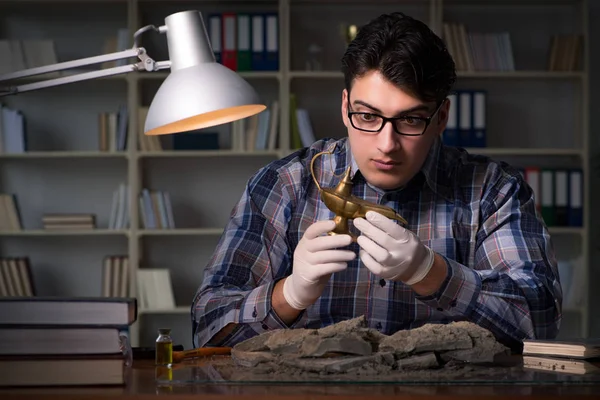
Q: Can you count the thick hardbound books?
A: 3